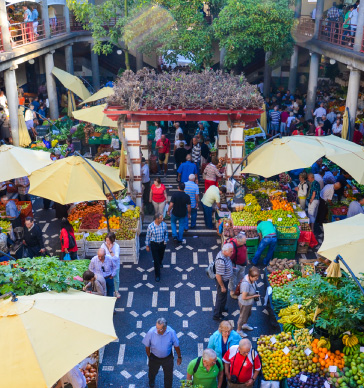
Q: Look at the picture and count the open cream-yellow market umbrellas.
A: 9